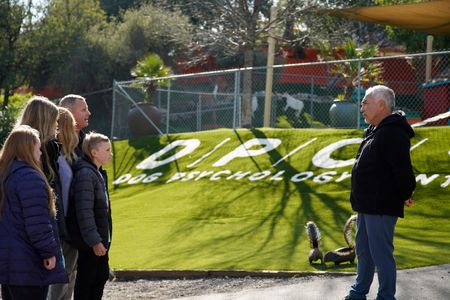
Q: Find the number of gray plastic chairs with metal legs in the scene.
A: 0